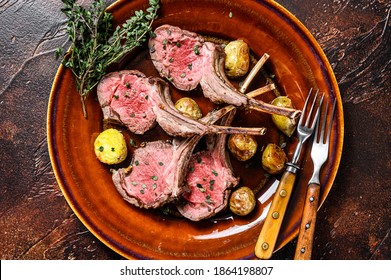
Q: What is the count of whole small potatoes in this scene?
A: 7